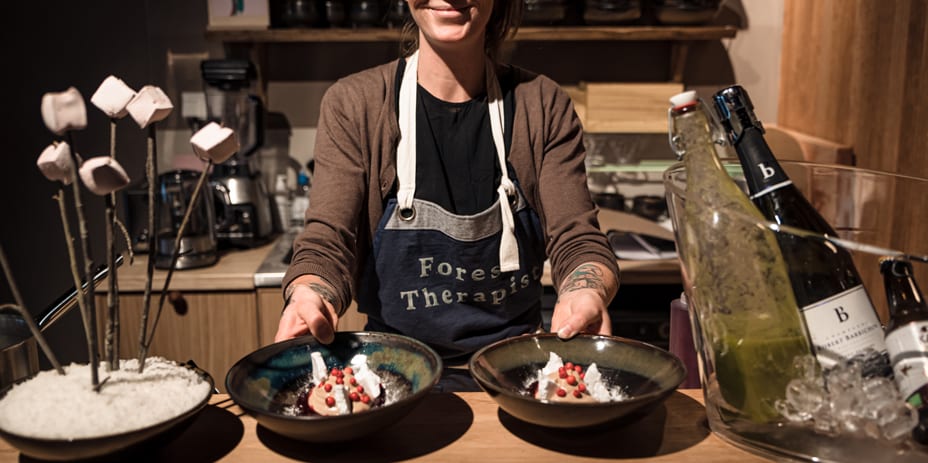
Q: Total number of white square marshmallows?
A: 6